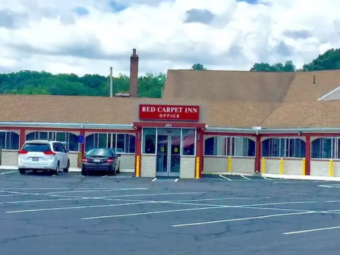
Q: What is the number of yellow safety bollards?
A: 7